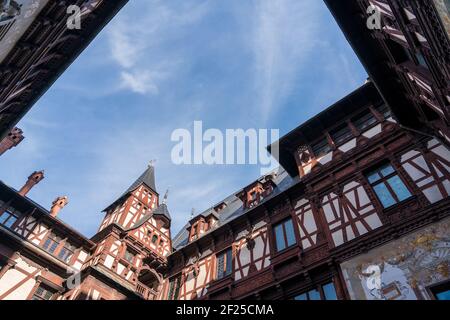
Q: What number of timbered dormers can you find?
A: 2